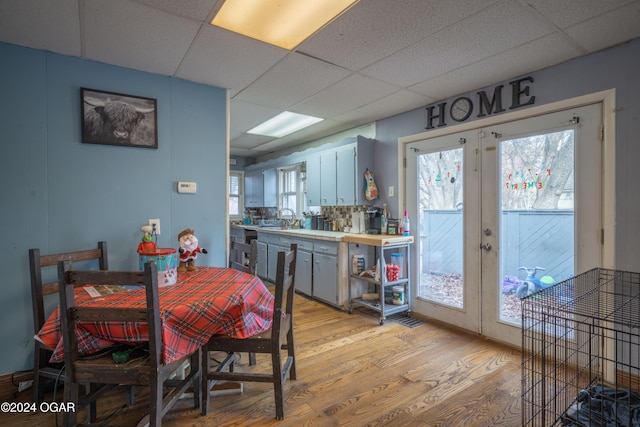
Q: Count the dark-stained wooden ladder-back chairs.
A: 4